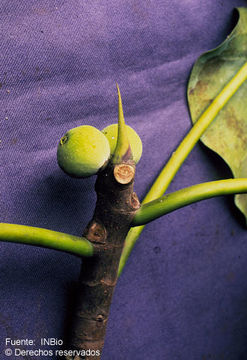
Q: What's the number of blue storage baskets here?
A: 0